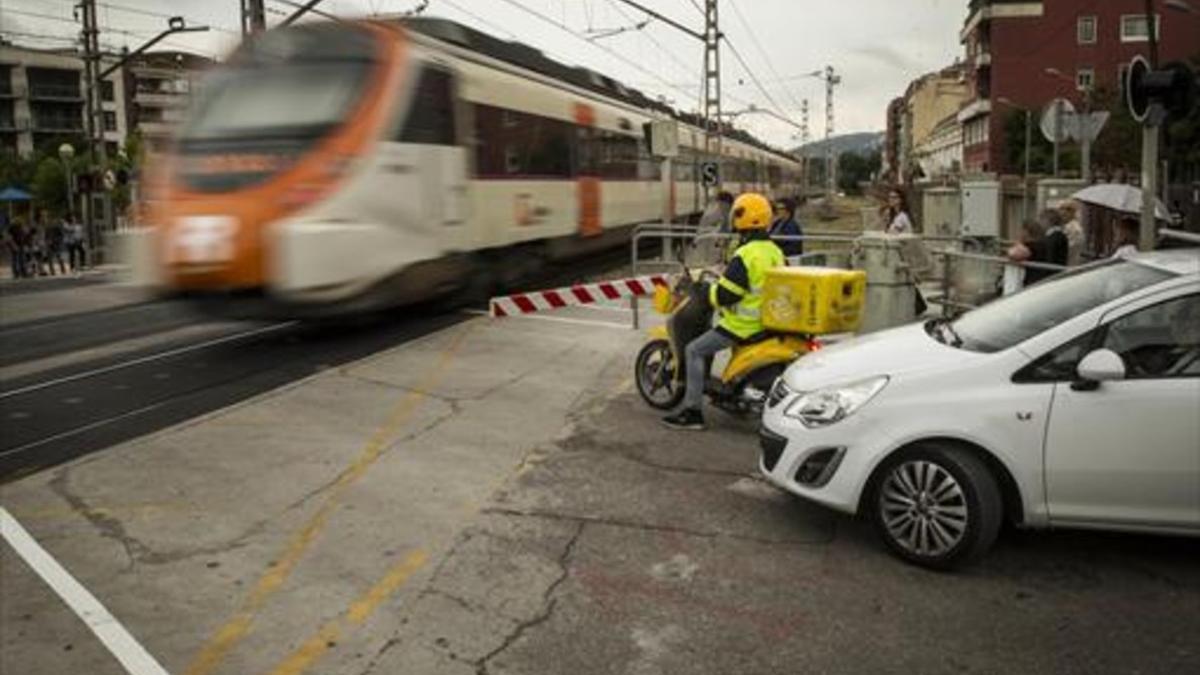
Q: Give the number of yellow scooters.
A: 1